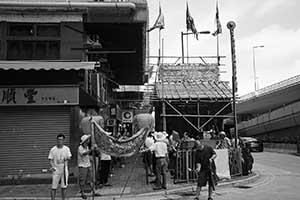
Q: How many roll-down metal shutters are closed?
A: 1